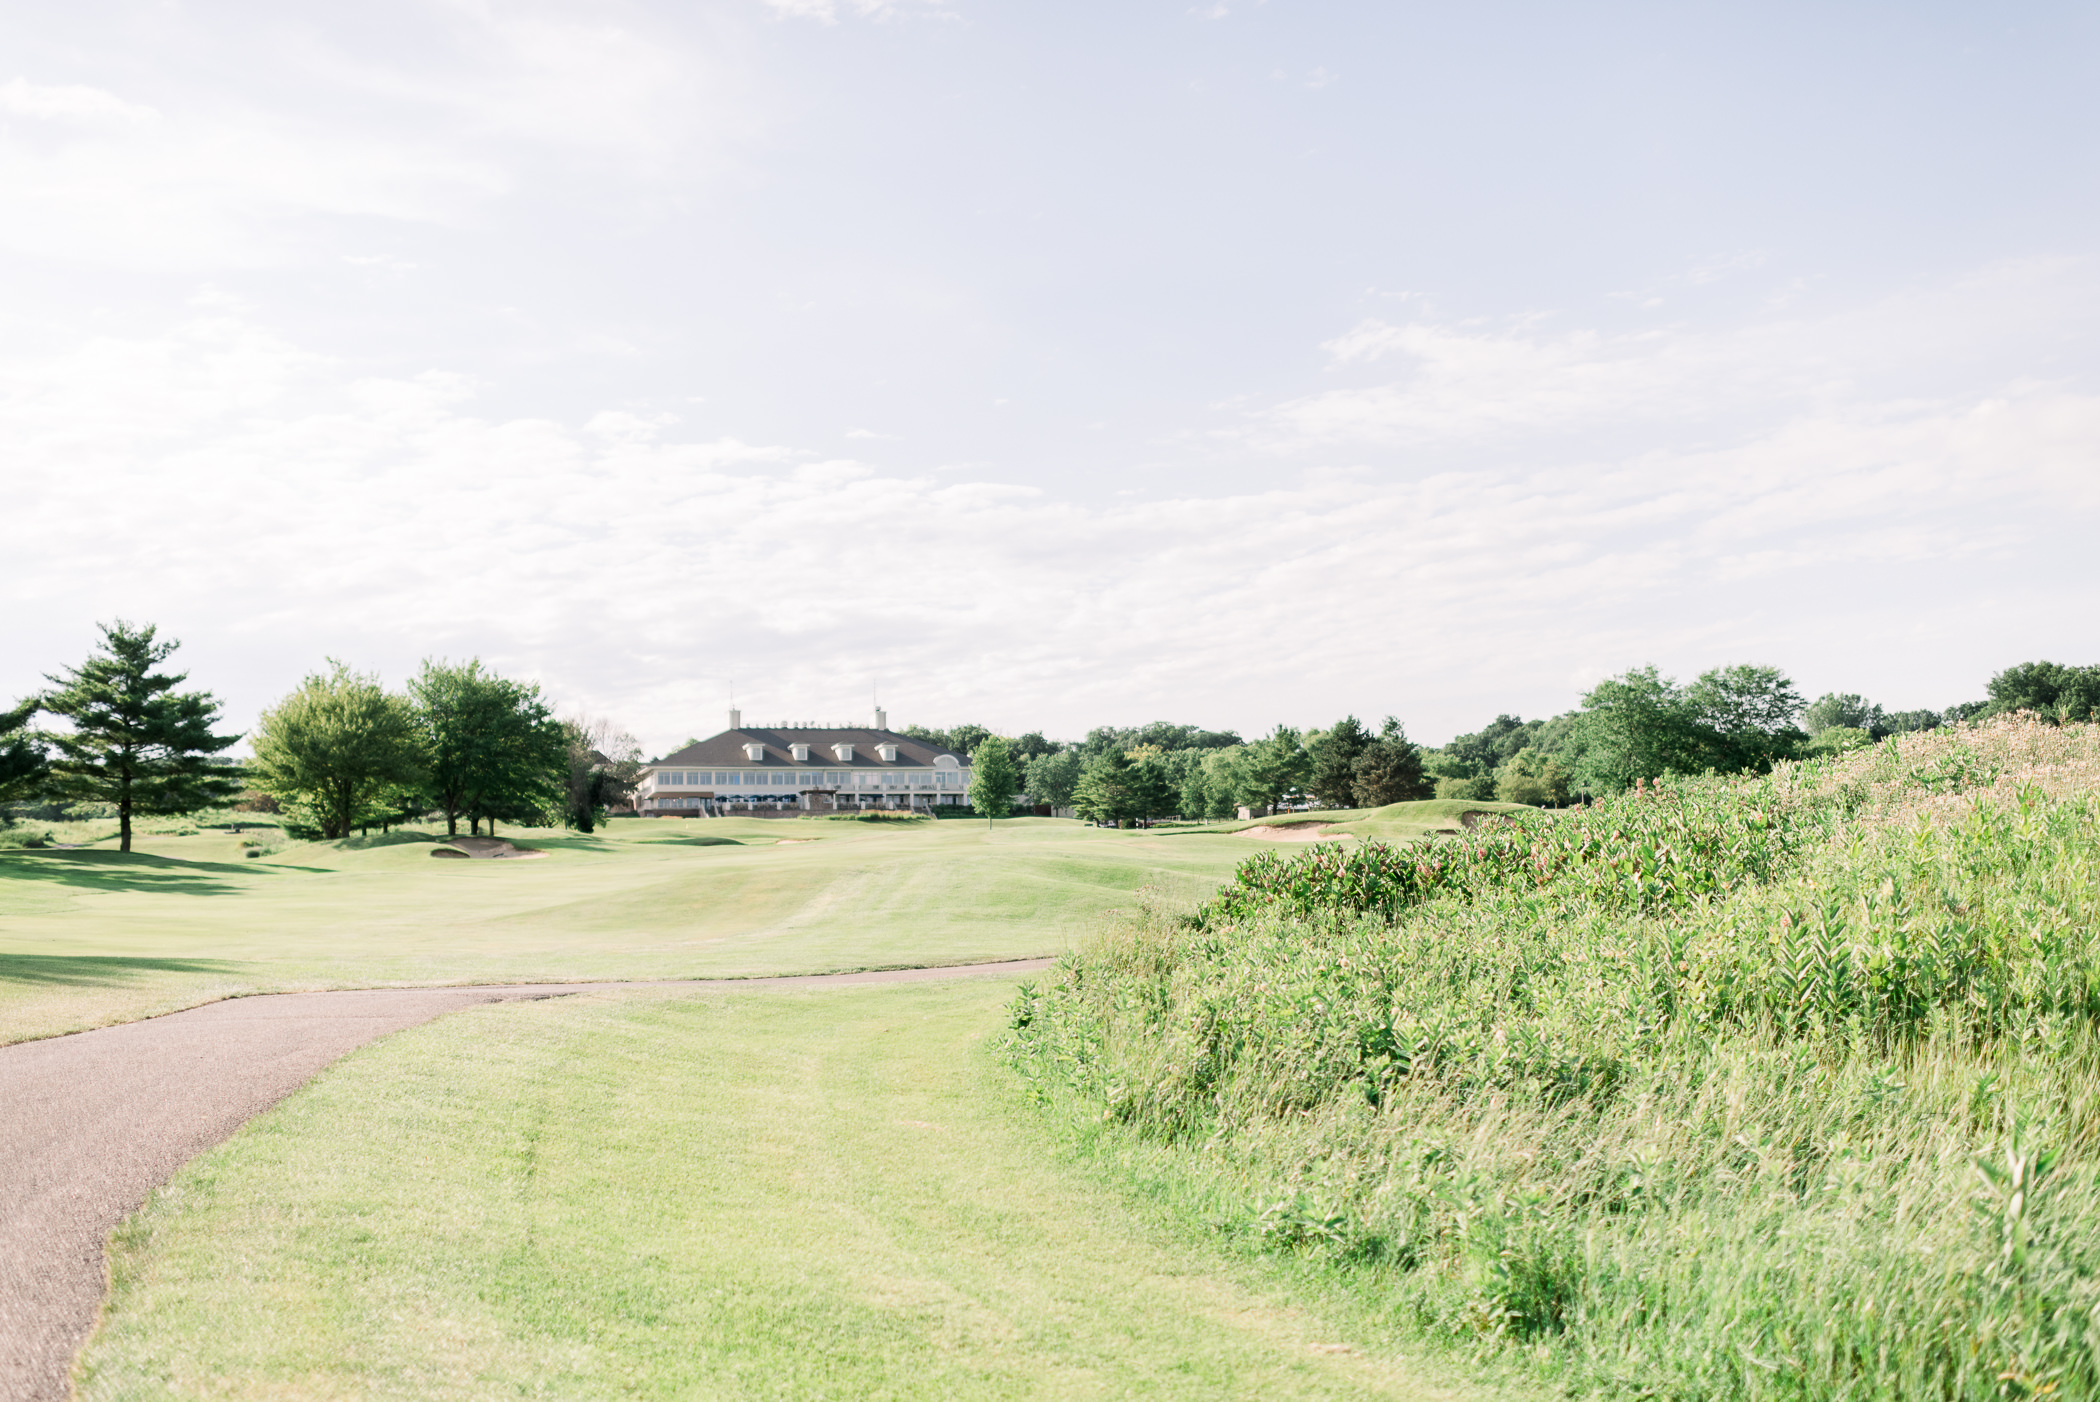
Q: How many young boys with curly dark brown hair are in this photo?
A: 0